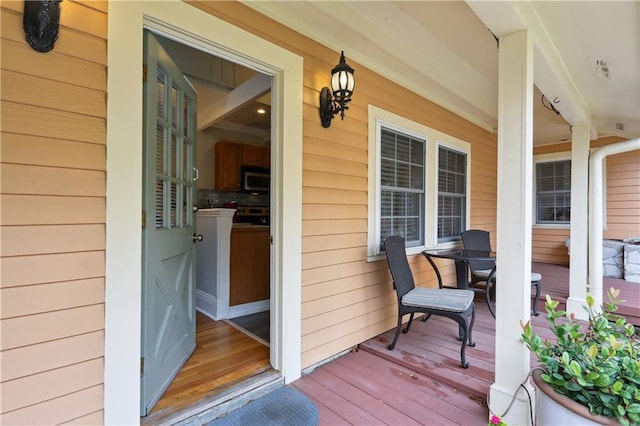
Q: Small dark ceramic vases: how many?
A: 0